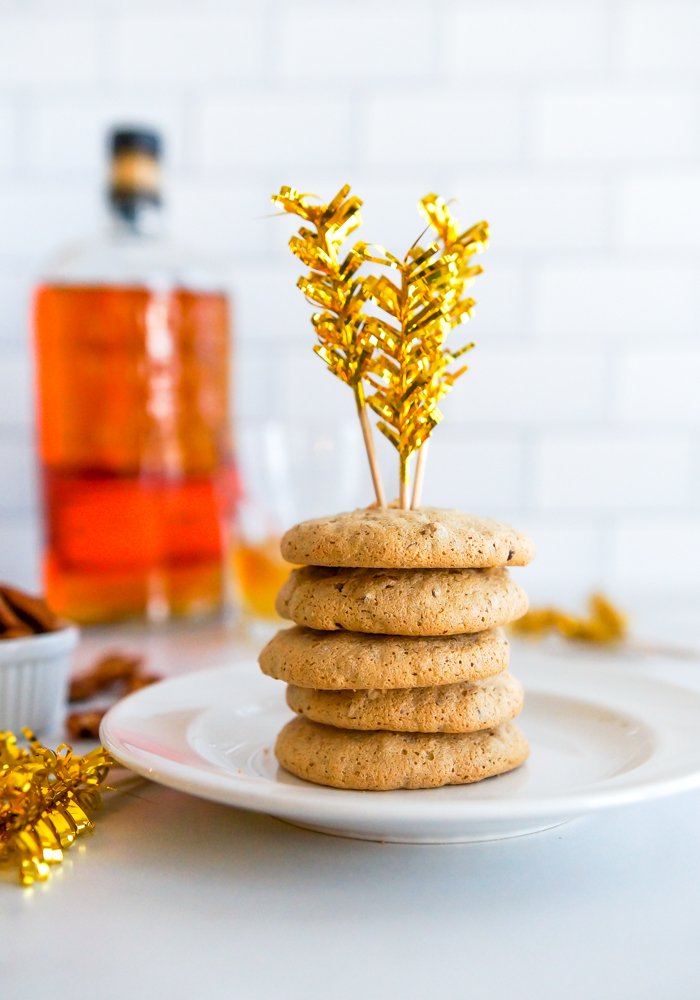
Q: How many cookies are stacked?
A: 5